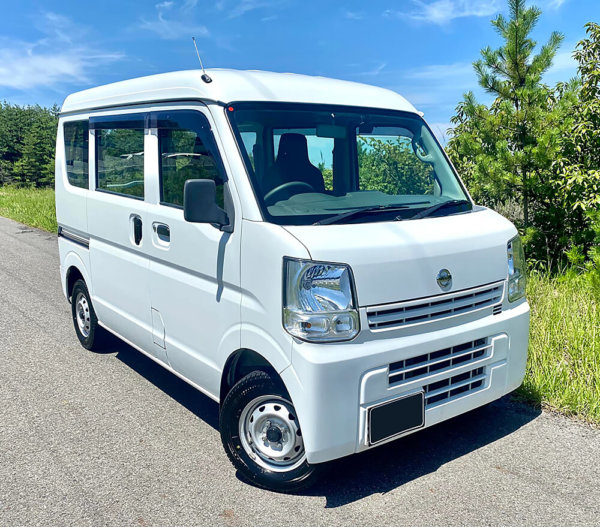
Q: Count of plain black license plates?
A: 1